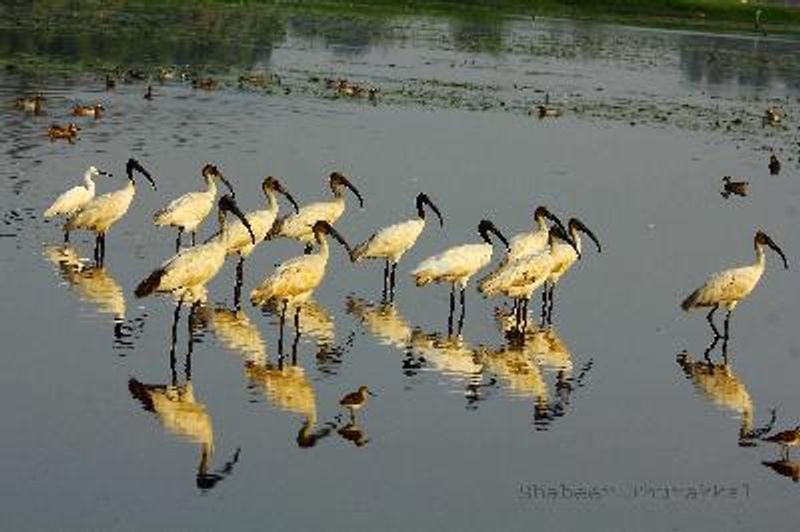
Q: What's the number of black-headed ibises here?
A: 12